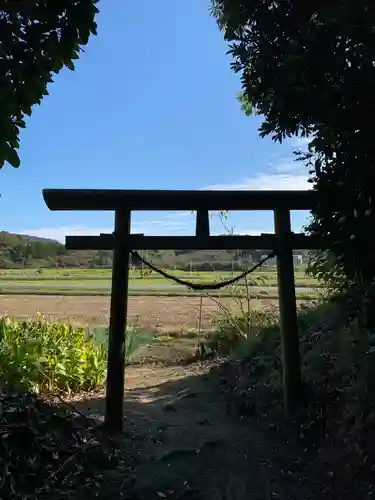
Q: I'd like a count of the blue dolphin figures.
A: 0